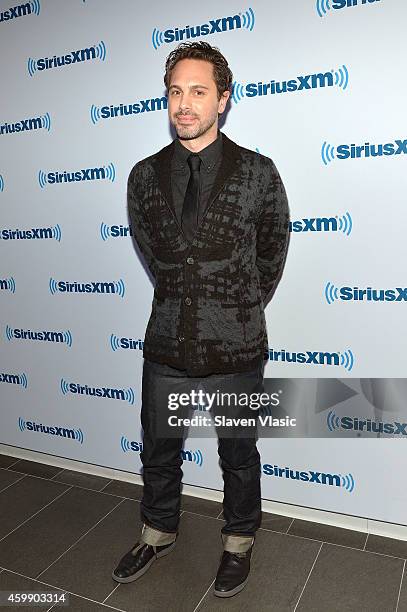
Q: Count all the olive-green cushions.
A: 0